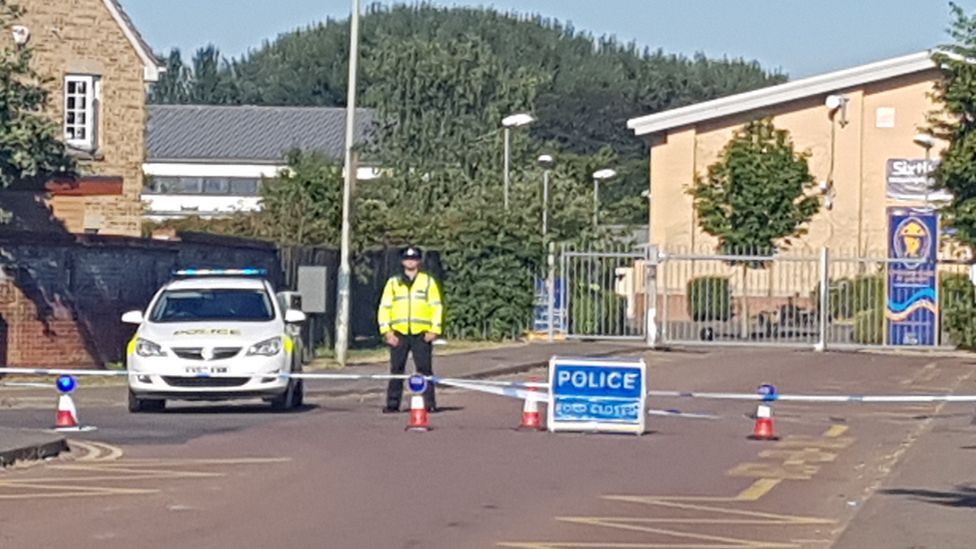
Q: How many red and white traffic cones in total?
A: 4